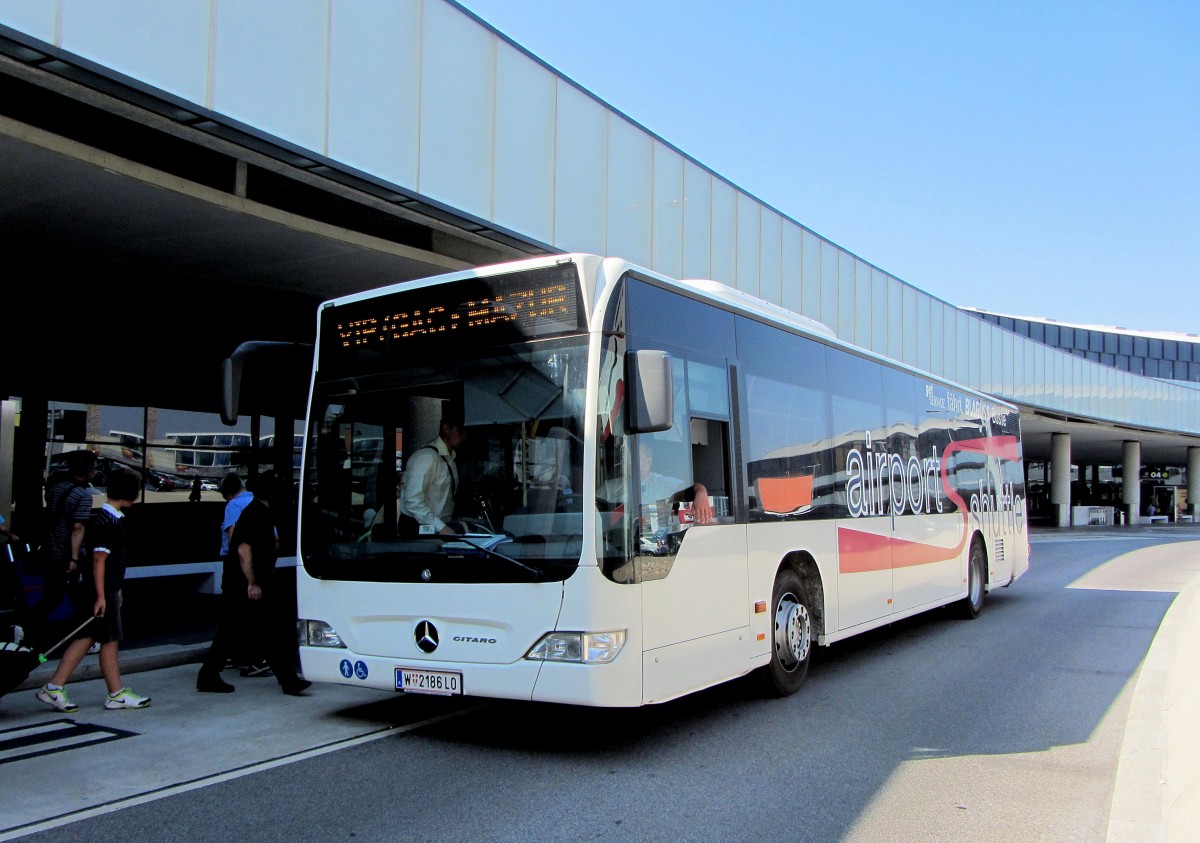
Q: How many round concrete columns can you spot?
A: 3